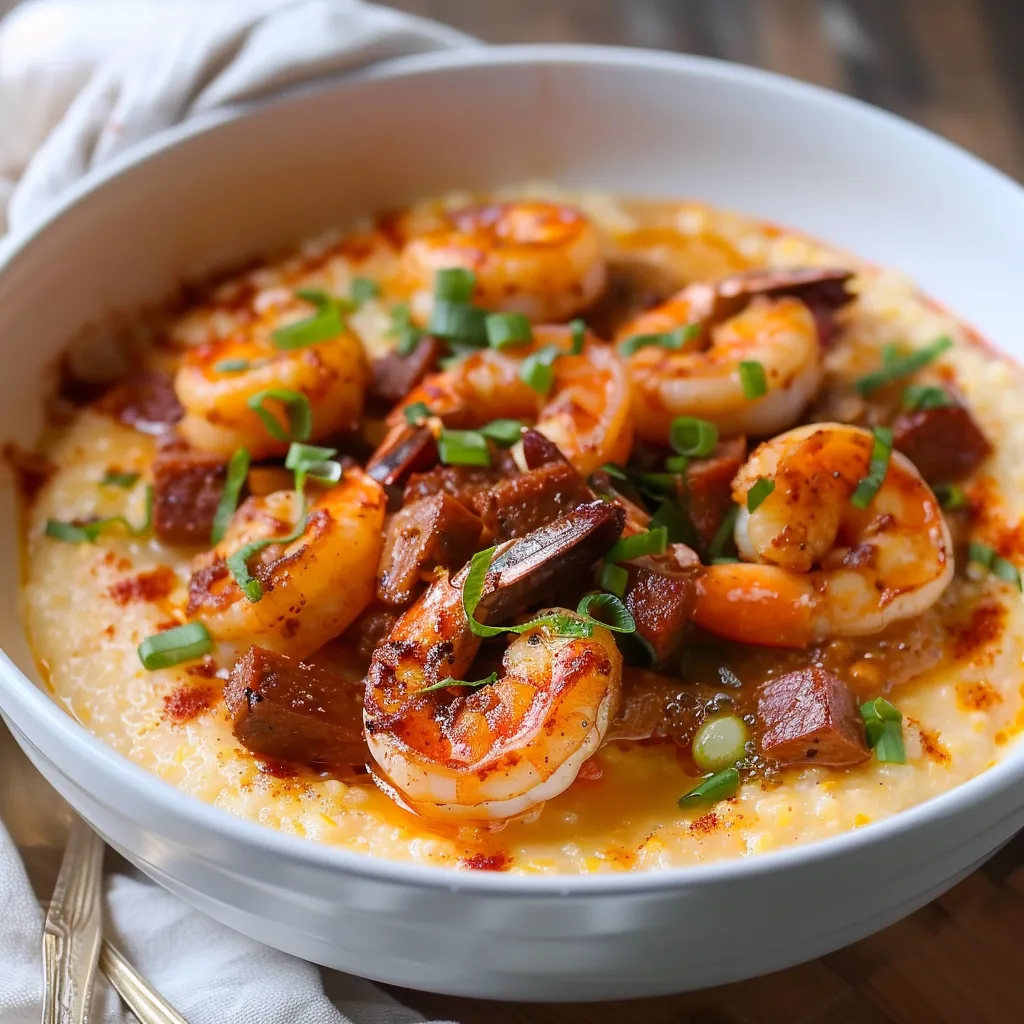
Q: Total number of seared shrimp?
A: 7